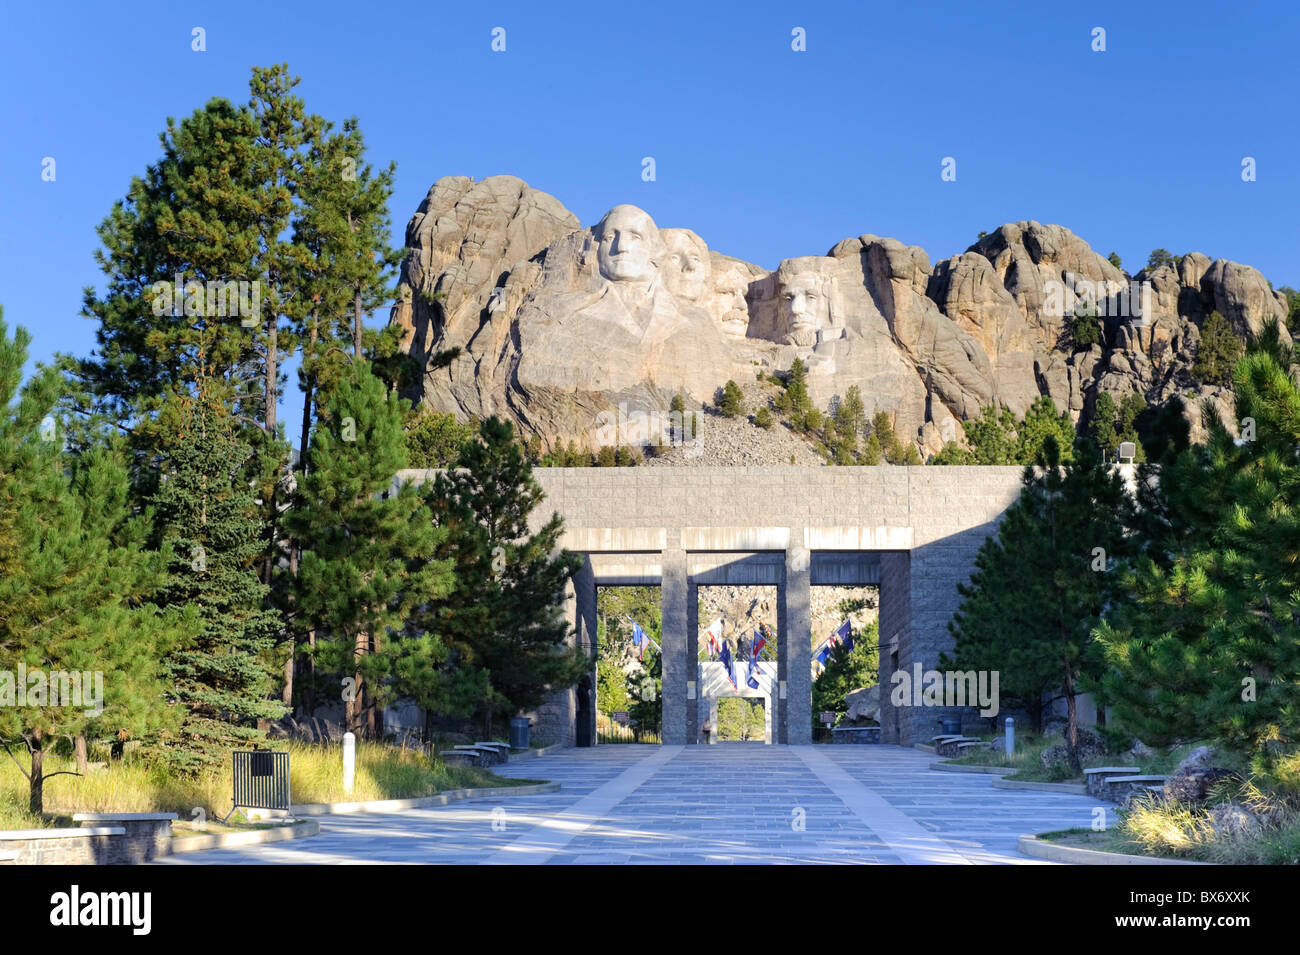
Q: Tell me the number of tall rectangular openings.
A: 3